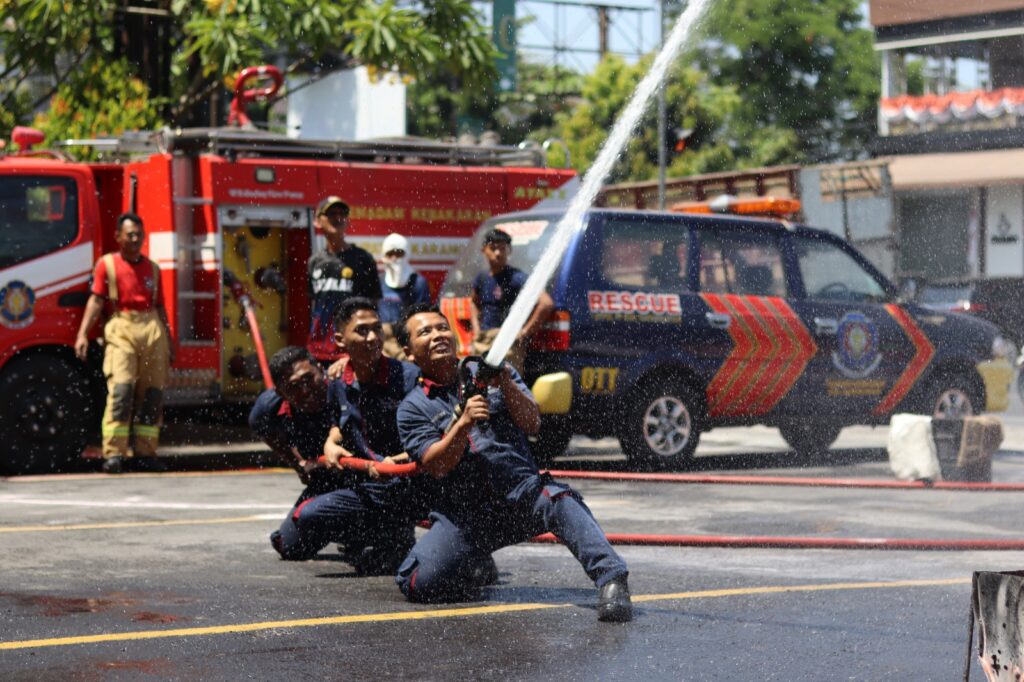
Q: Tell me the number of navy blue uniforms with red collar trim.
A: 3